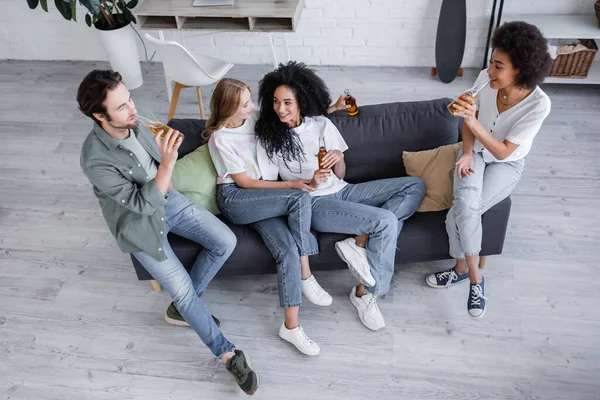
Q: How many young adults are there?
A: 4